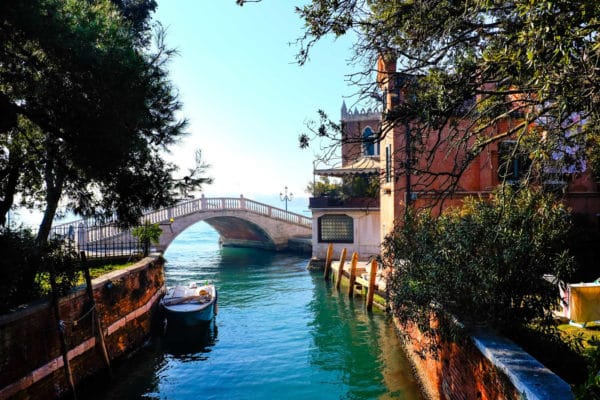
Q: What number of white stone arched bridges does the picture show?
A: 1